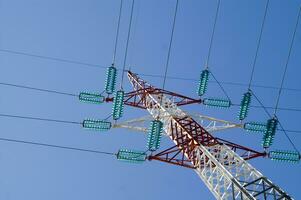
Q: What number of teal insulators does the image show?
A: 12